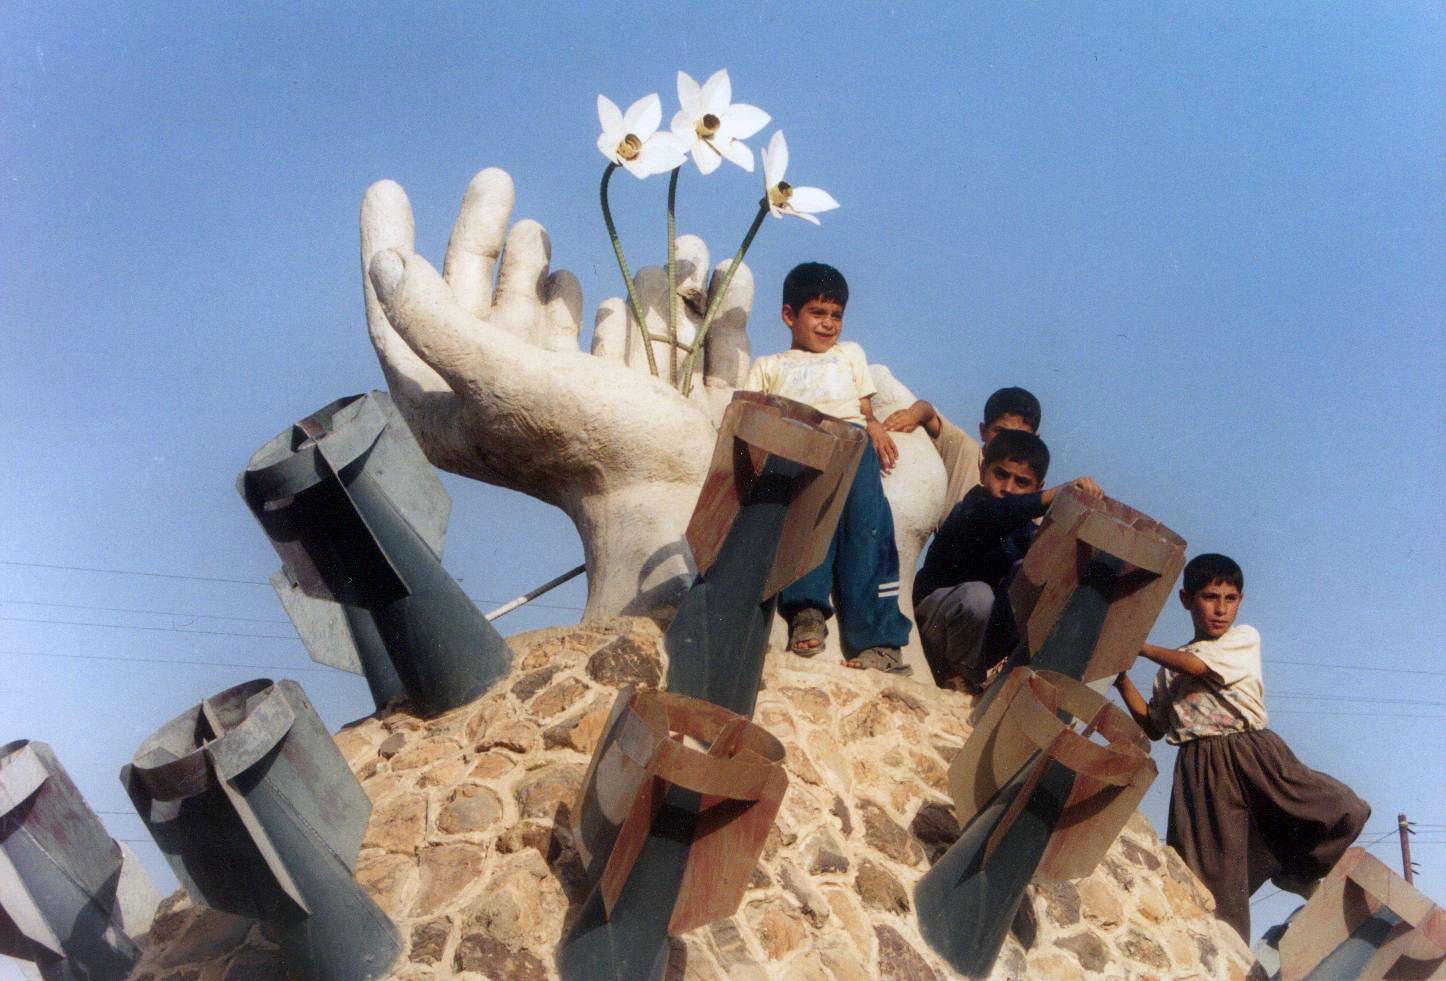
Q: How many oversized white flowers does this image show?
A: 3